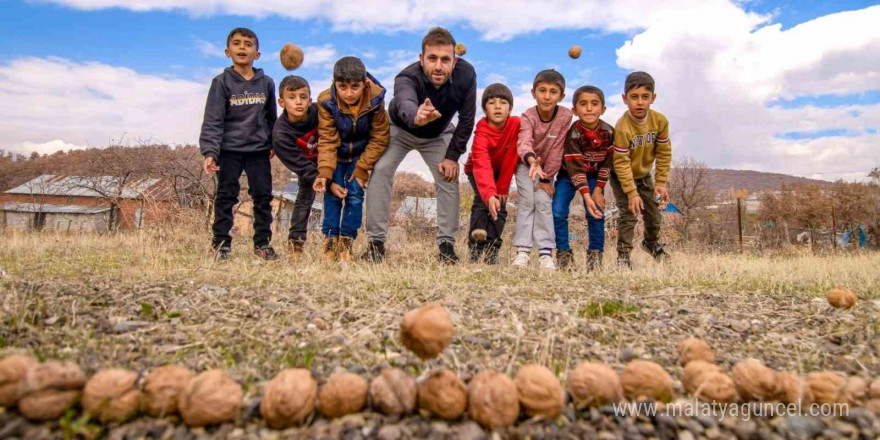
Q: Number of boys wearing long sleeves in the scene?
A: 7